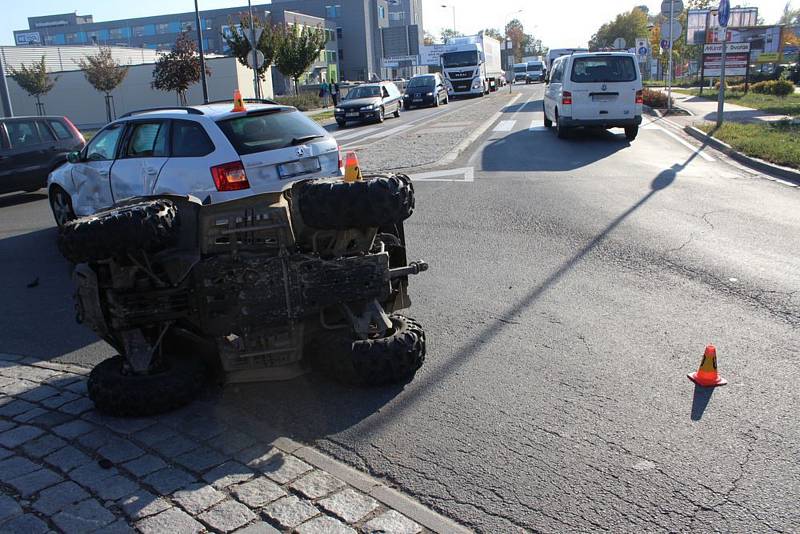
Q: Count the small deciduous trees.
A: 5